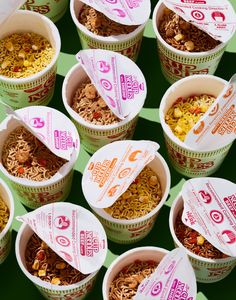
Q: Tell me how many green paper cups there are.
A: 12